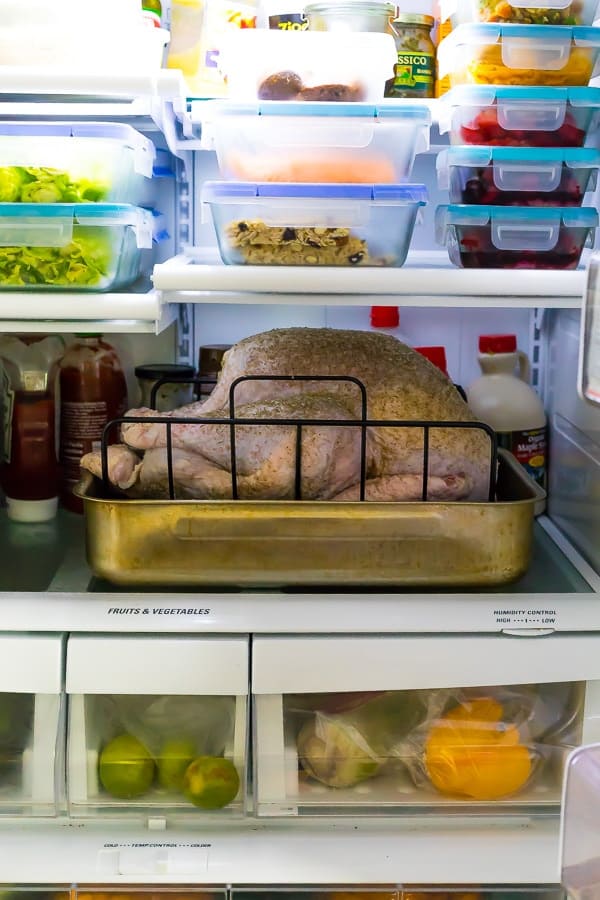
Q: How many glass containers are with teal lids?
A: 6